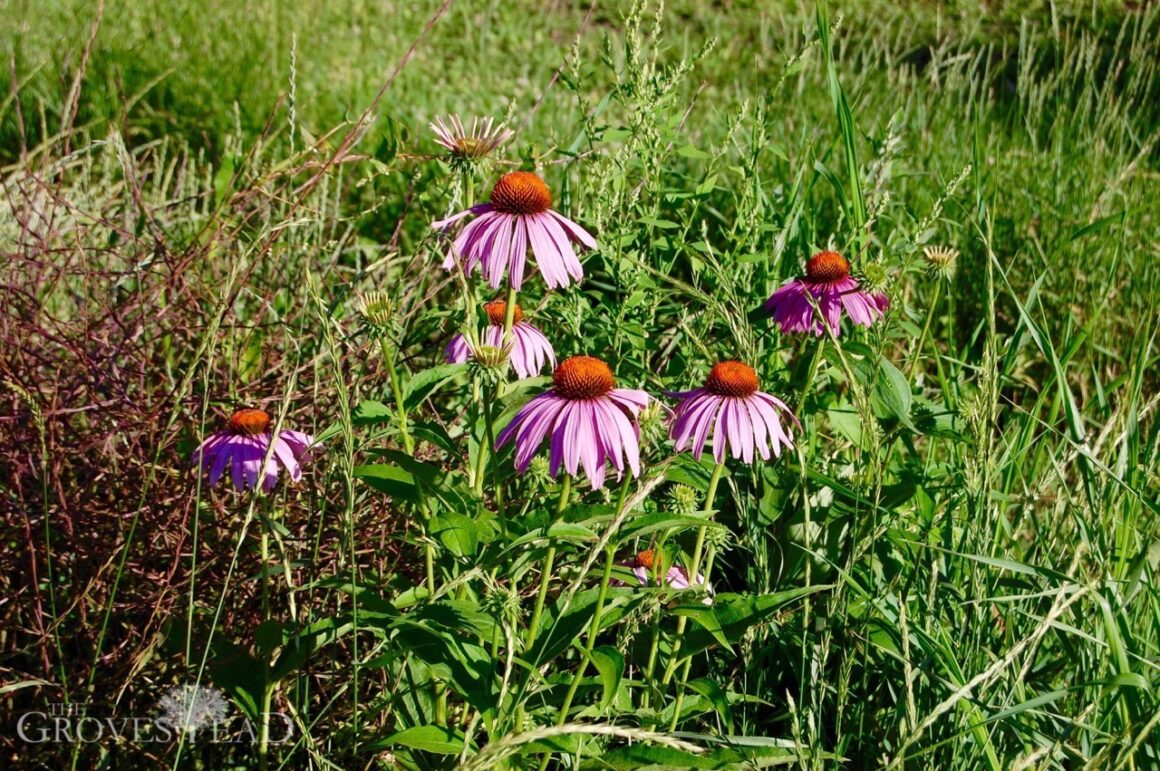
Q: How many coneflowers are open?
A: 7